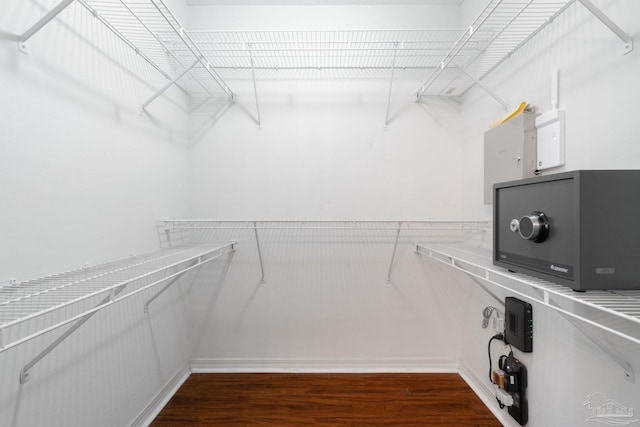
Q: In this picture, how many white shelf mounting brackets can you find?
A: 12